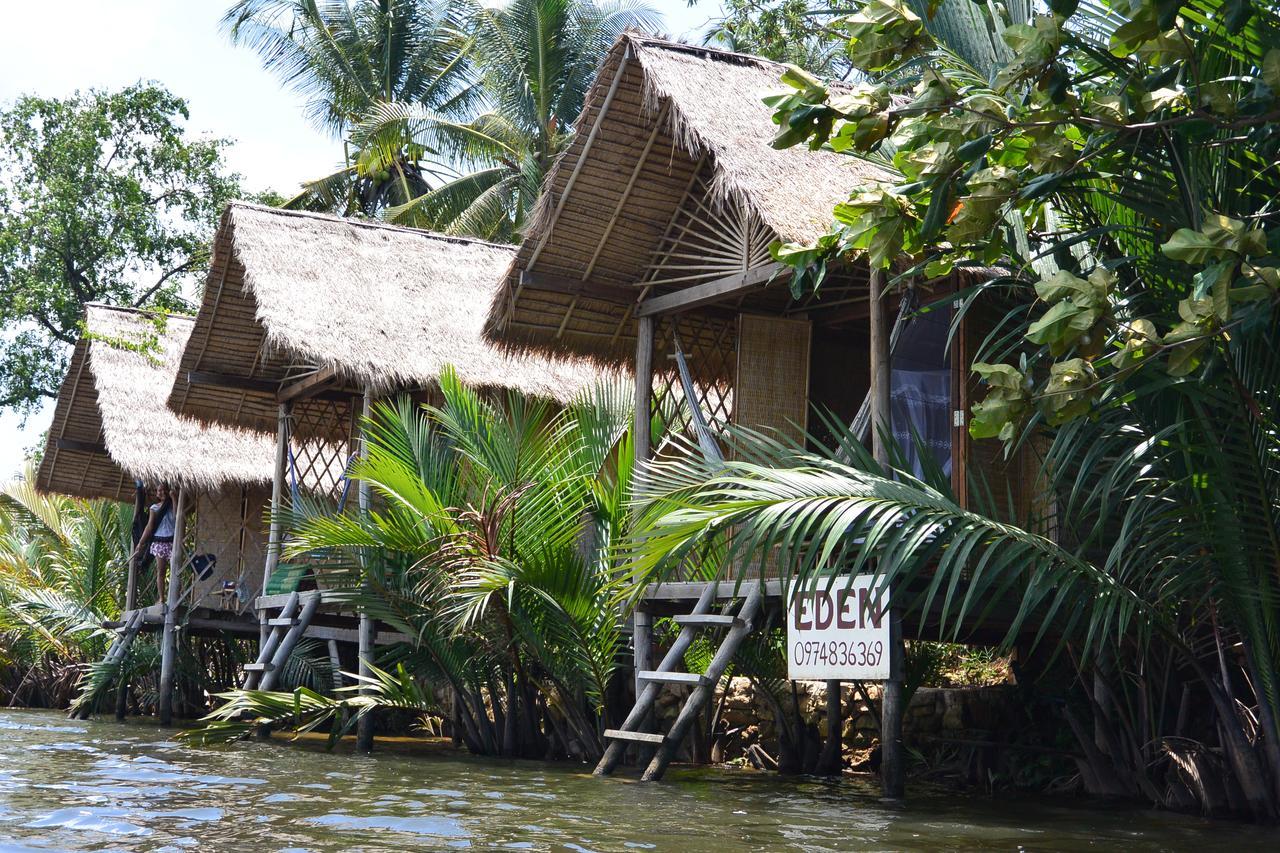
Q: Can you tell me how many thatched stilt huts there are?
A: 3